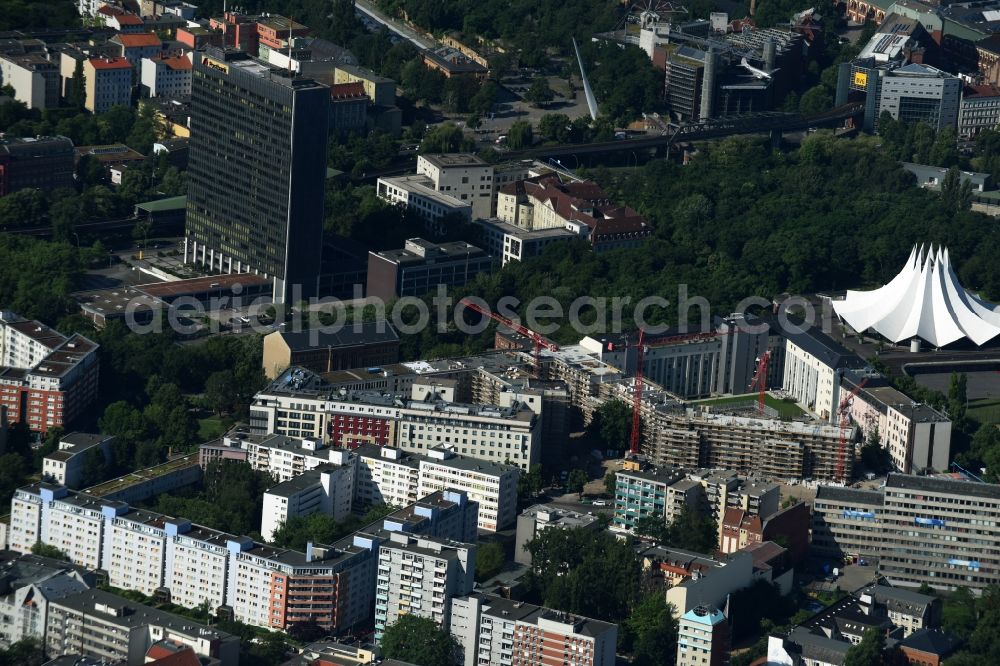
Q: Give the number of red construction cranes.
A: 4